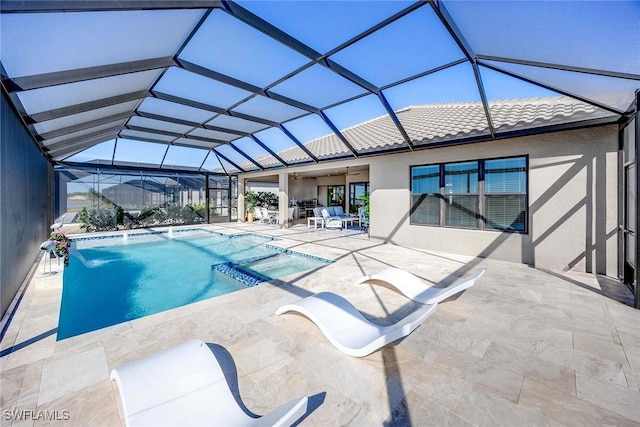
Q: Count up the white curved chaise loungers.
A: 3